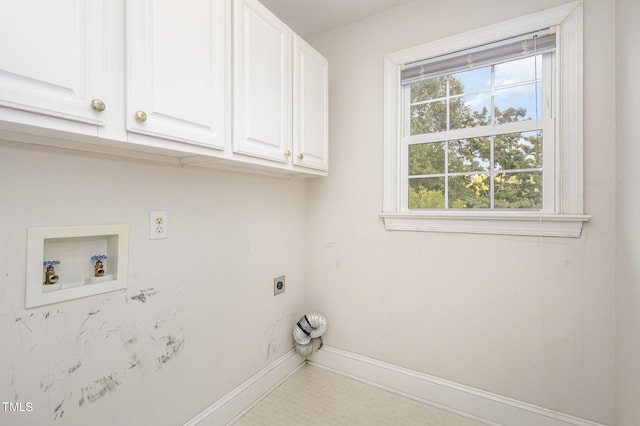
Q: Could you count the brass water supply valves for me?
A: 2